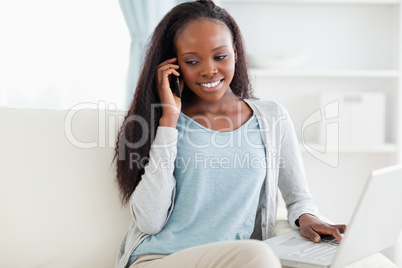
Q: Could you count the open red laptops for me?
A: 0